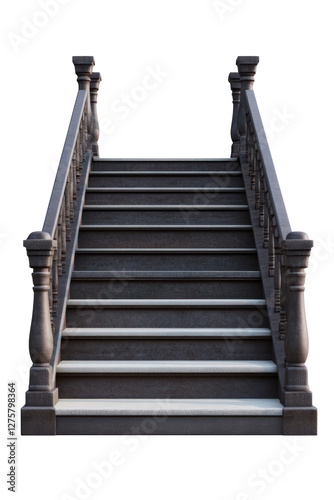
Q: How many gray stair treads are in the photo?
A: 11